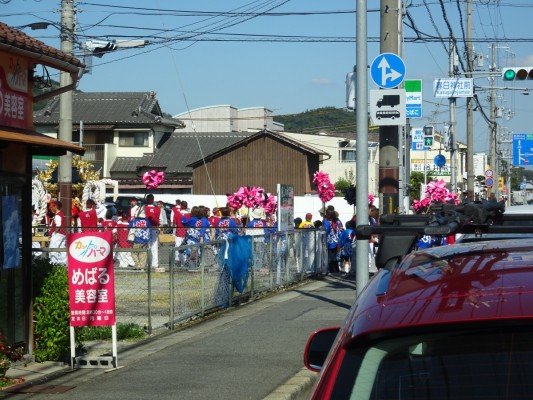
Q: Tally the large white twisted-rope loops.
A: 2